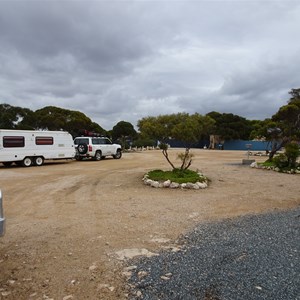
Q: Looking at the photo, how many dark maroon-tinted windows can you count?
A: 2